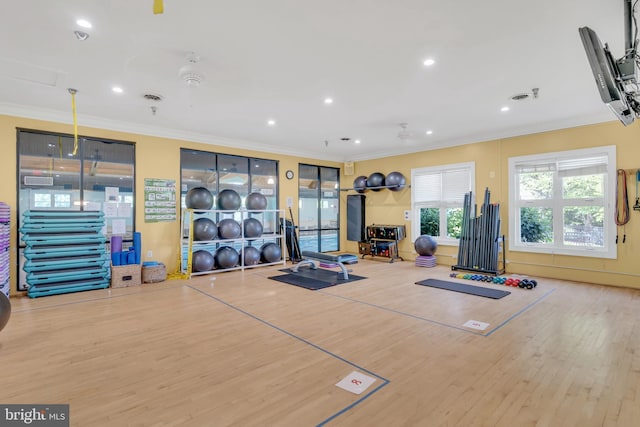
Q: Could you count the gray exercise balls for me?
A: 15